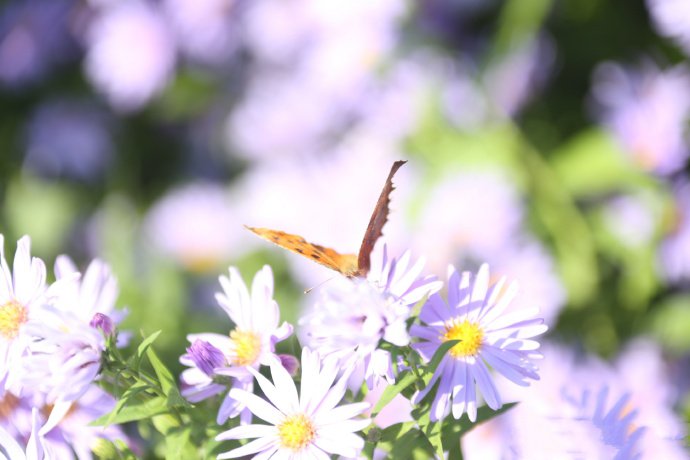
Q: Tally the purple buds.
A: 3